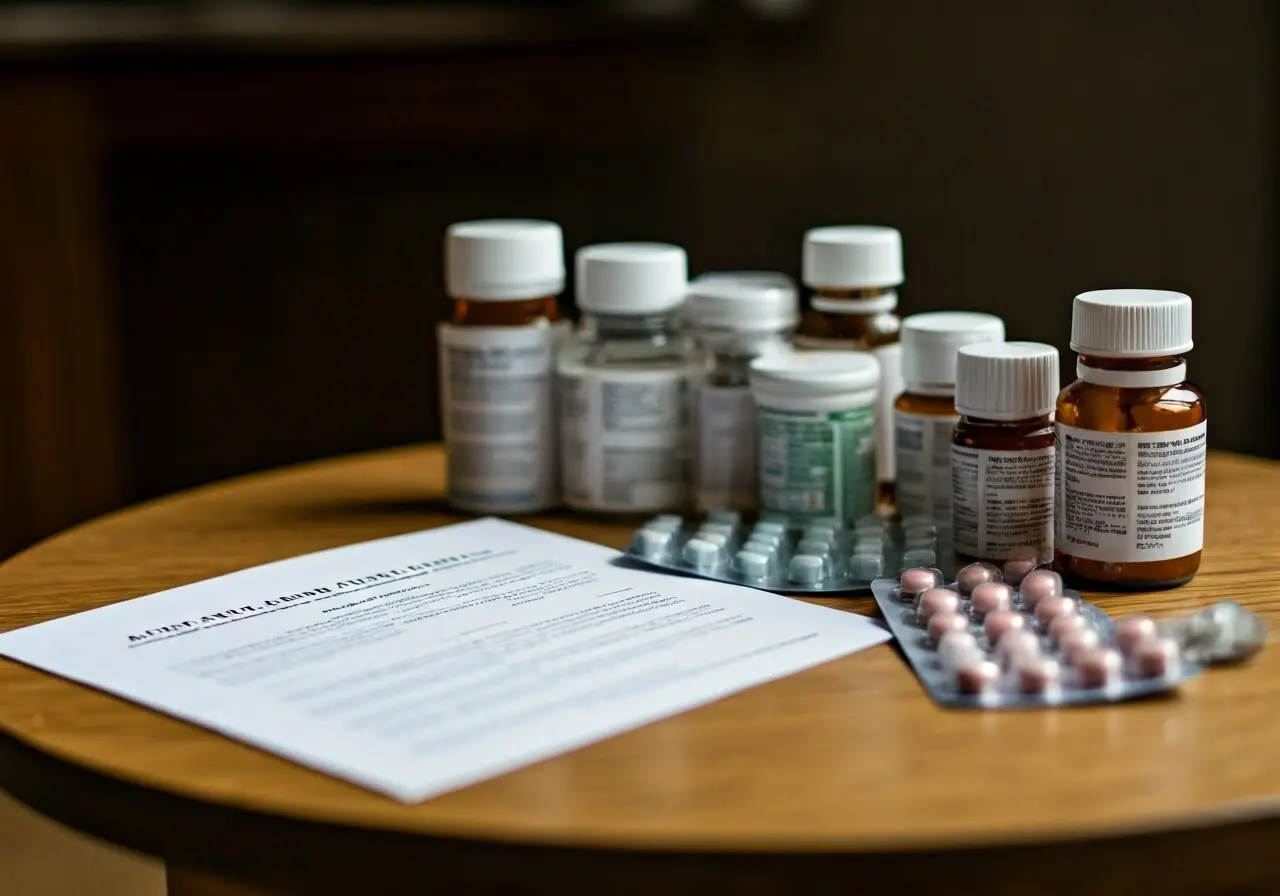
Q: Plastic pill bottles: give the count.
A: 8